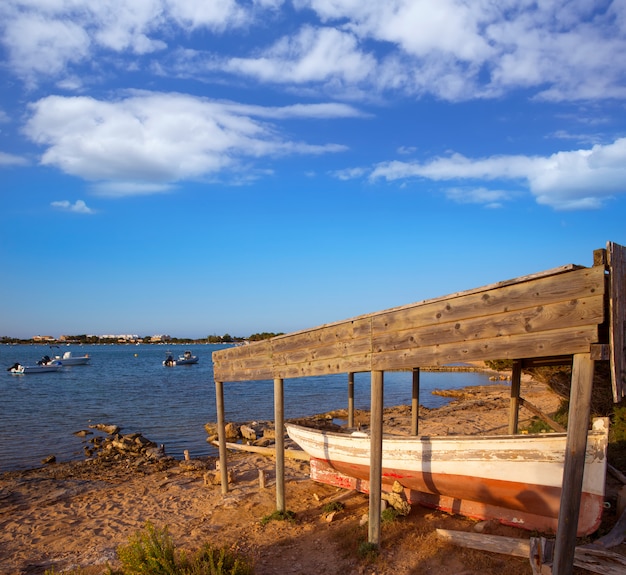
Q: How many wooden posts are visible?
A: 7